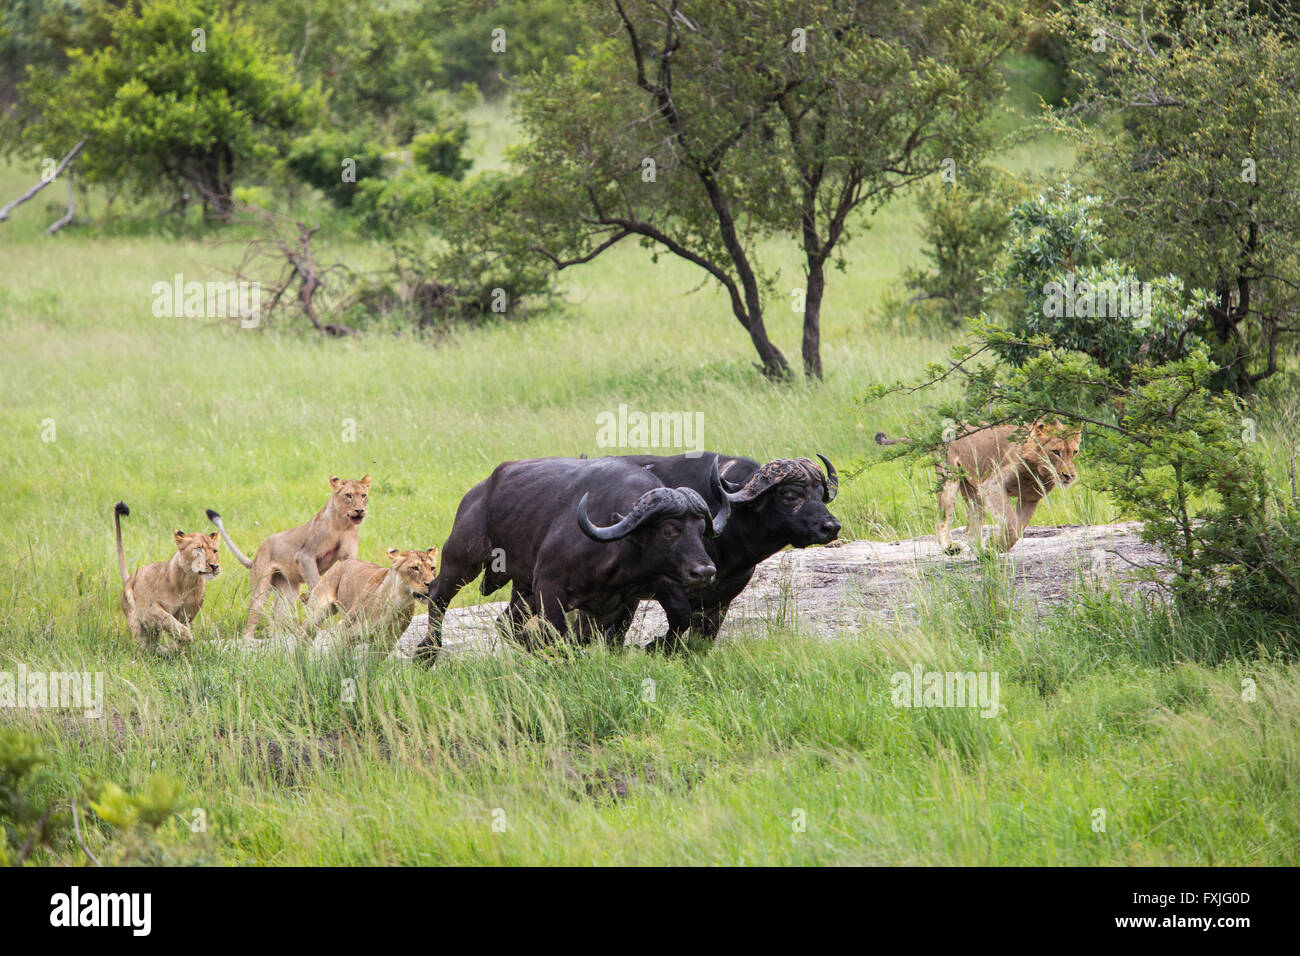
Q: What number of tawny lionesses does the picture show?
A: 4